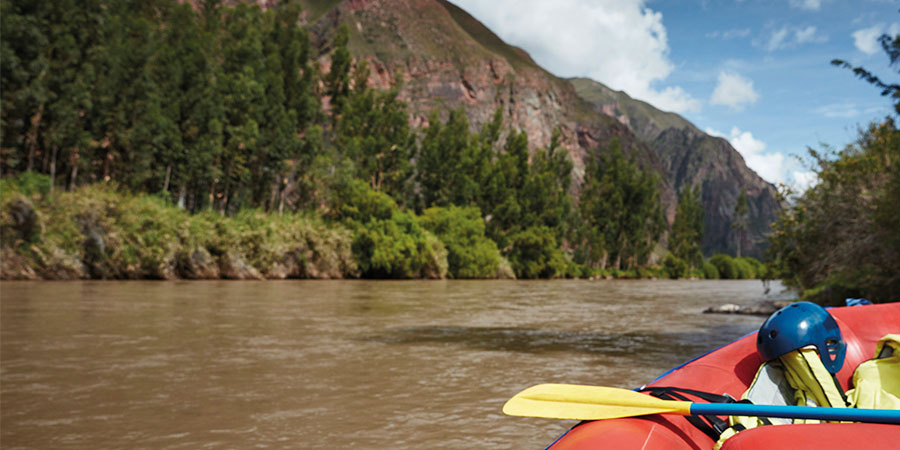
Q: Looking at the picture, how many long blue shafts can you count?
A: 1